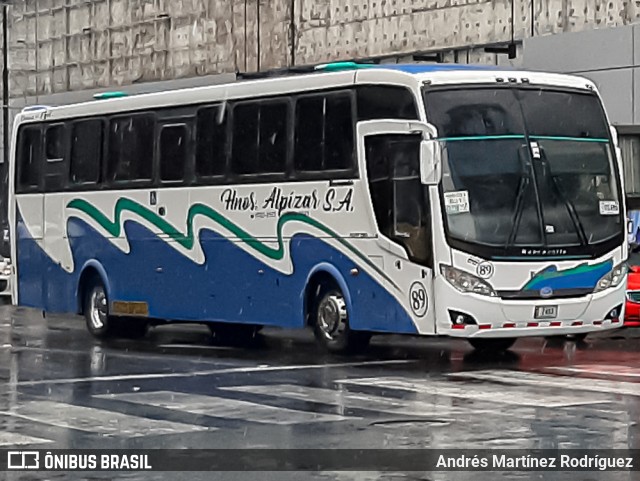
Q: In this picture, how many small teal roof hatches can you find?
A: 2